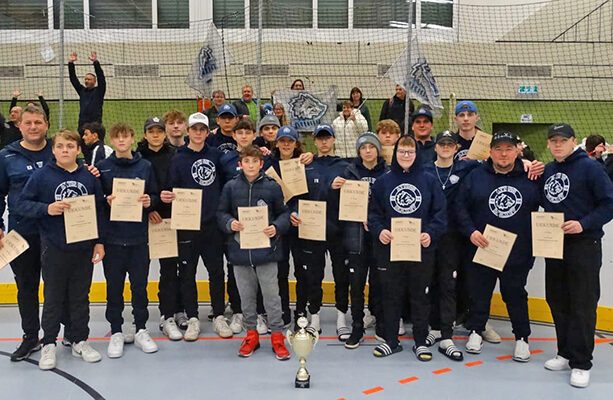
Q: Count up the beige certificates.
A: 15